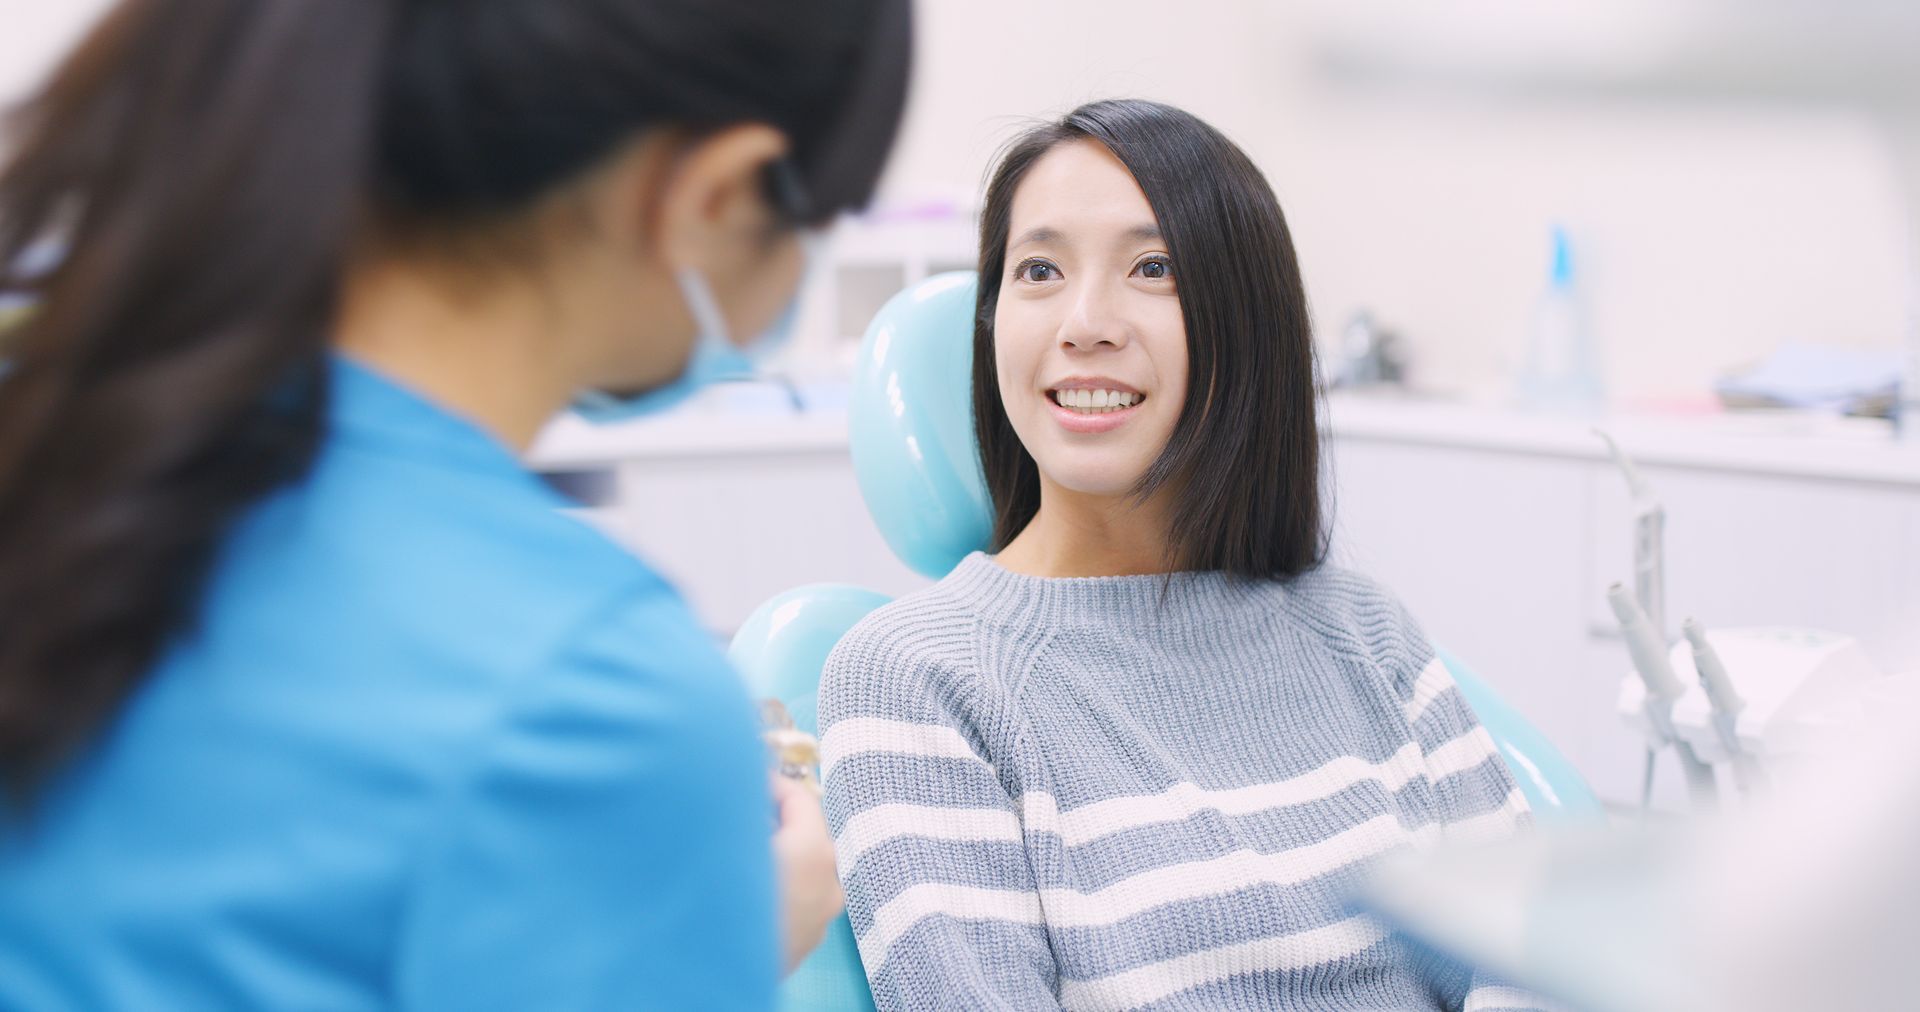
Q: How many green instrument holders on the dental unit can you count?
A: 0